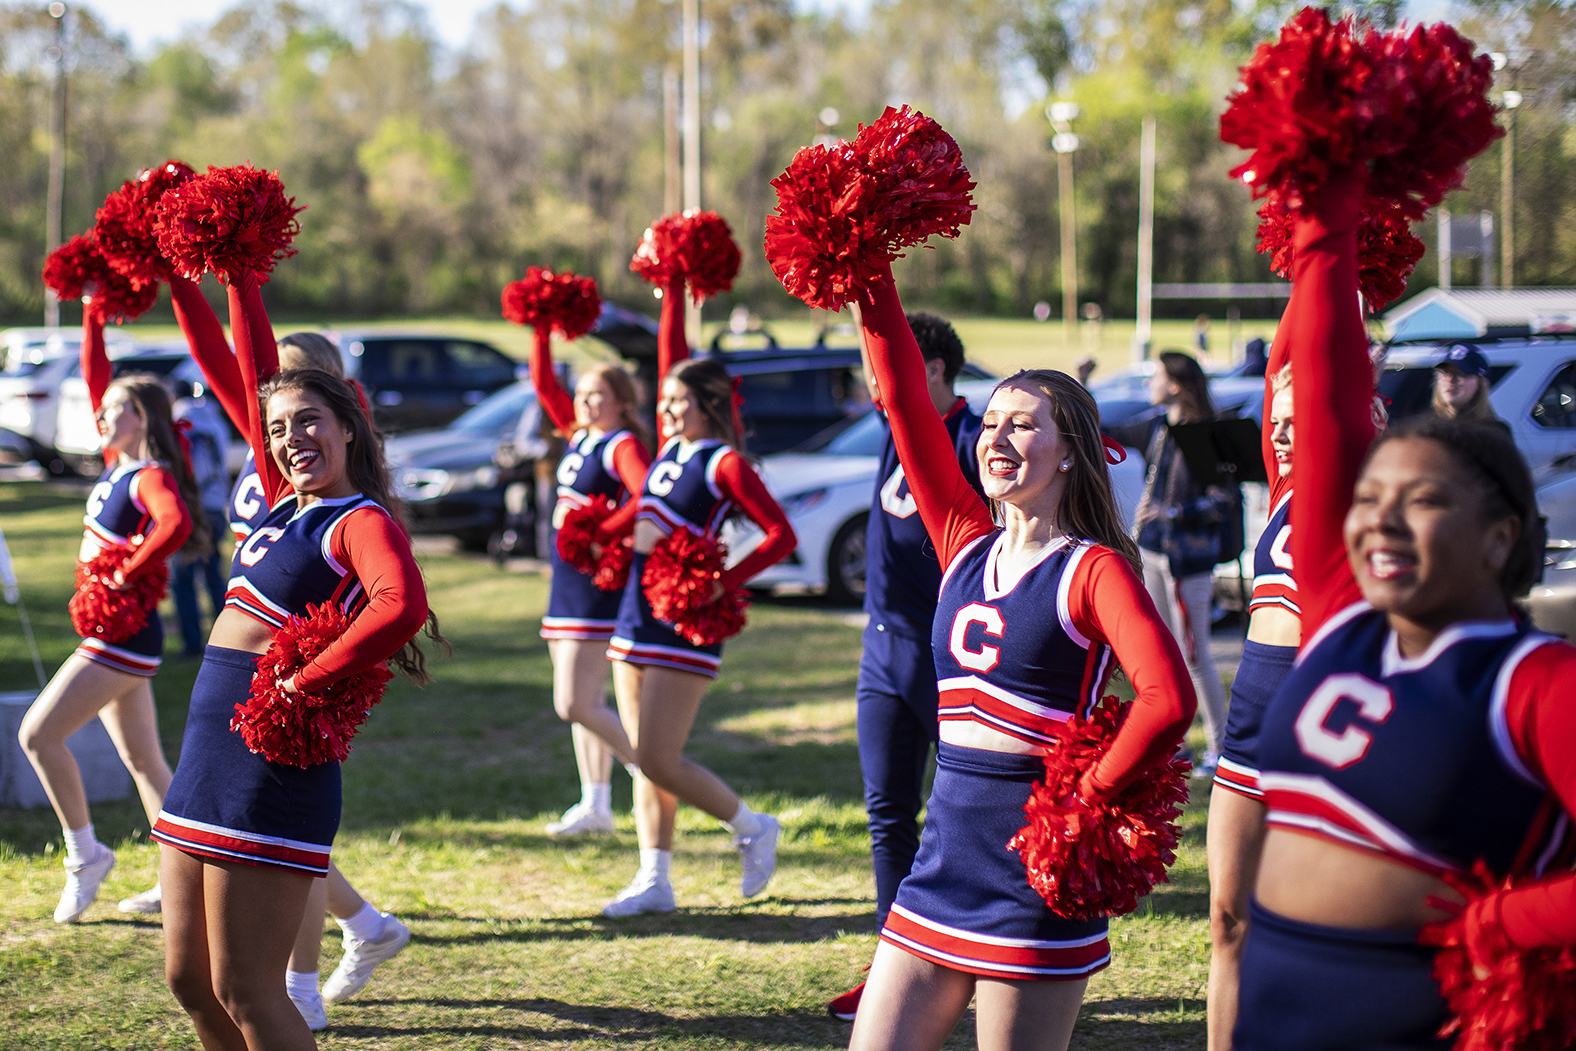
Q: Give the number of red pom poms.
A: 14